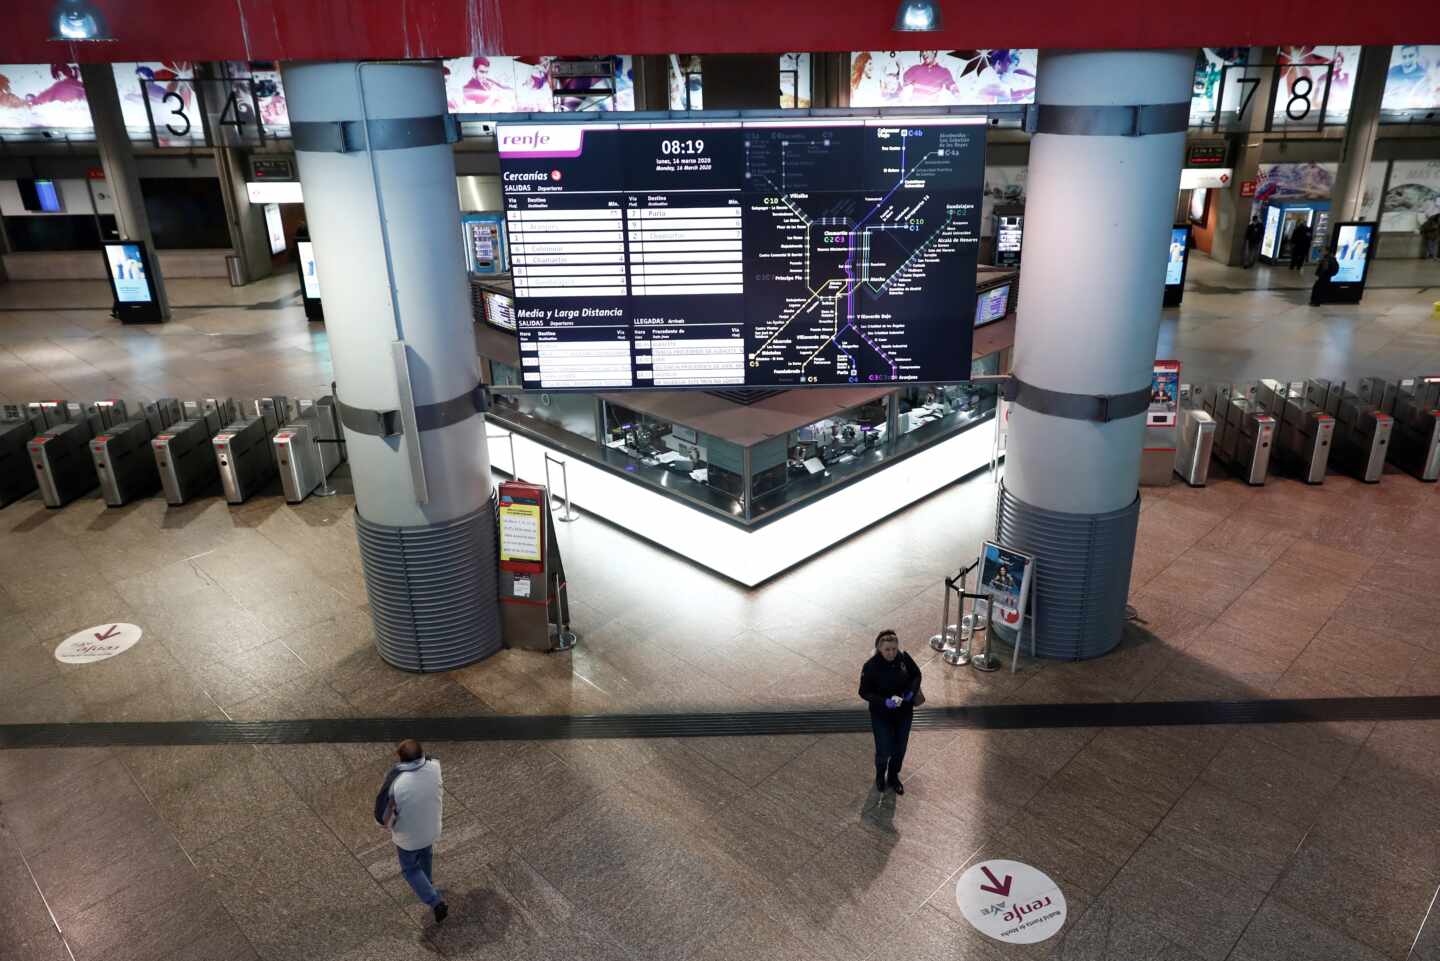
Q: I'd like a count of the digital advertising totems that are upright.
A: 4